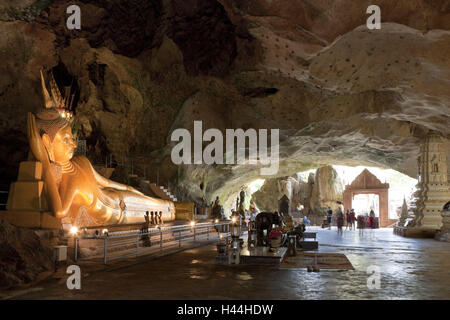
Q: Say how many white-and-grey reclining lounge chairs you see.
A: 0